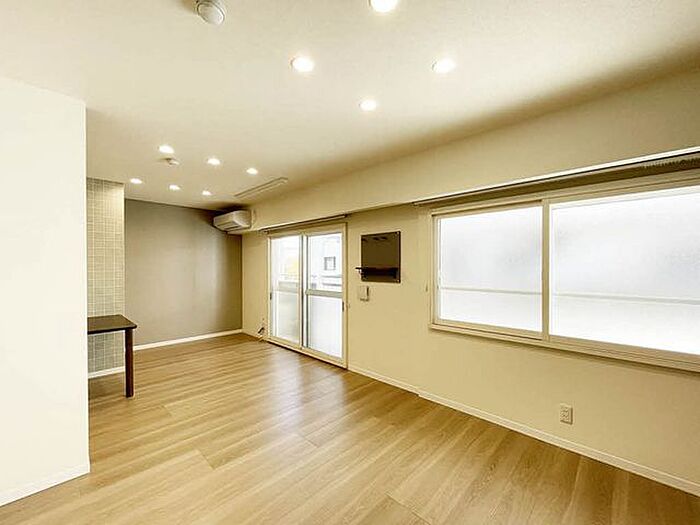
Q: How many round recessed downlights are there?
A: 10